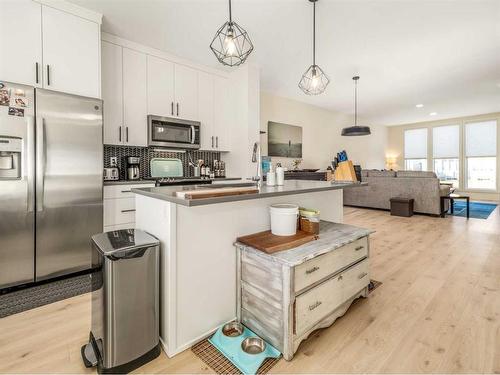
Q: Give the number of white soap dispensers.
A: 2